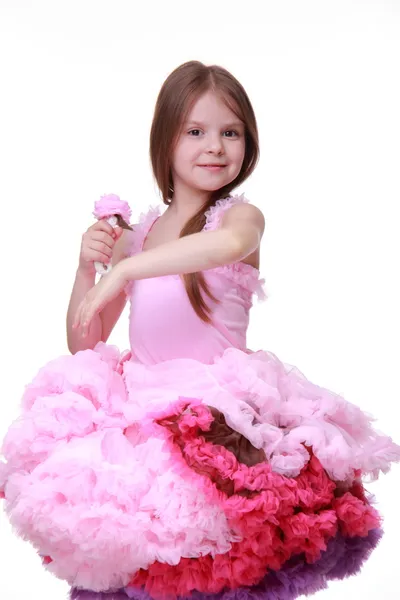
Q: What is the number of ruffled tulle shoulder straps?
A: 2